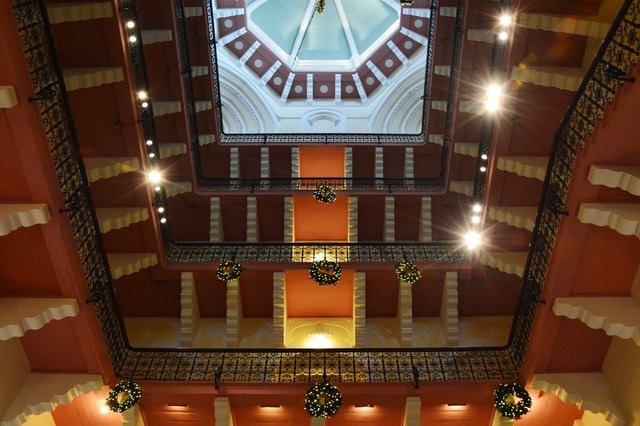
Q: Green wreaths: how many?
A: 7